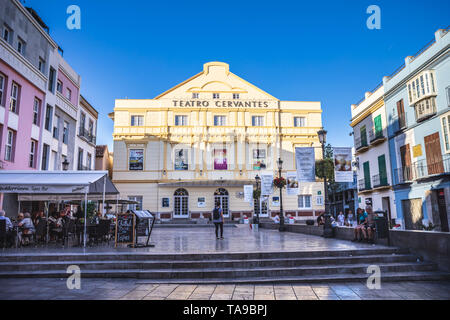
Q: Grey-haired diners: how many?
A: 2